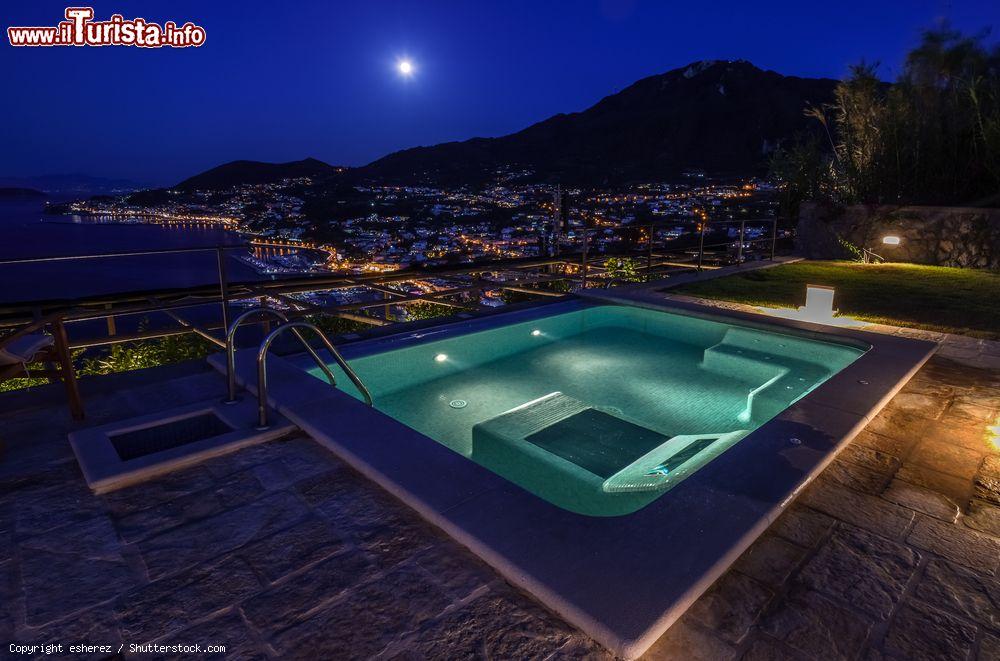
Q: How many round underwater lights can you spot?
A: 2